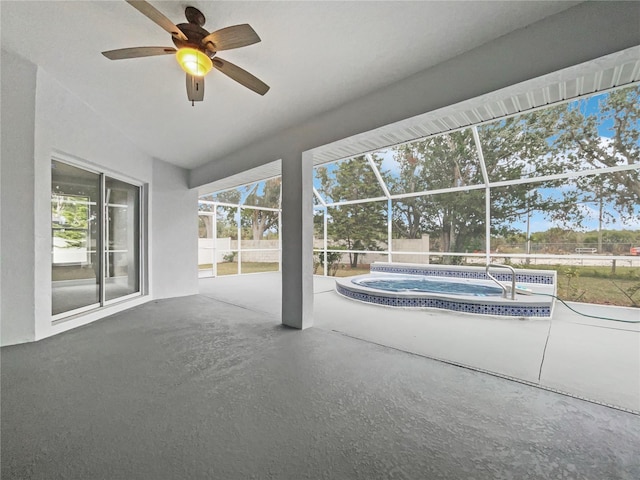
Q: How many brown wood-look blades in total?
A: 5